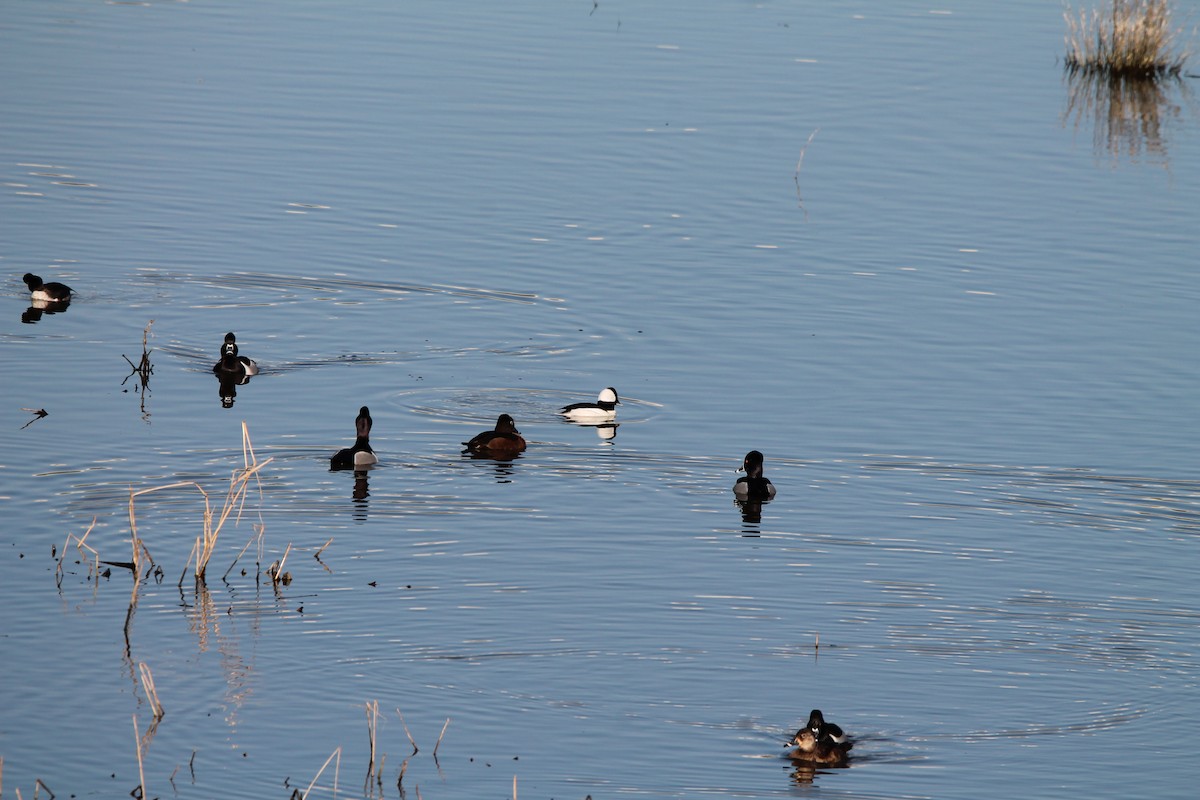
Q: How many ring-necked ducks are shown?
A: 7